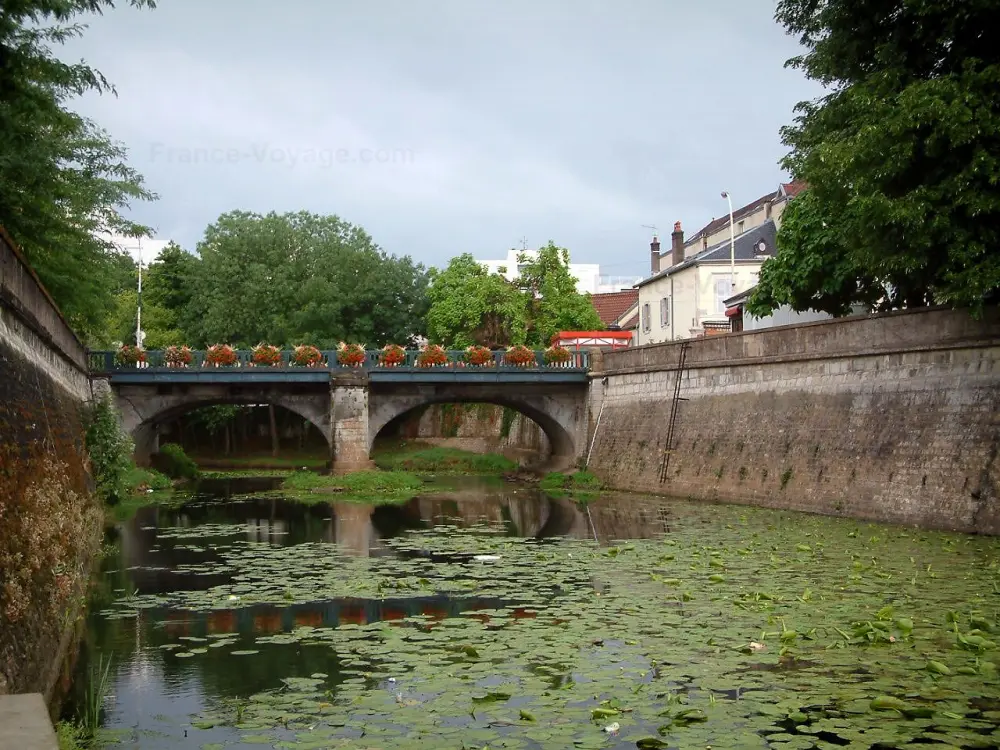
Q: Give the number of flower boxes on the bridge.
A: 11